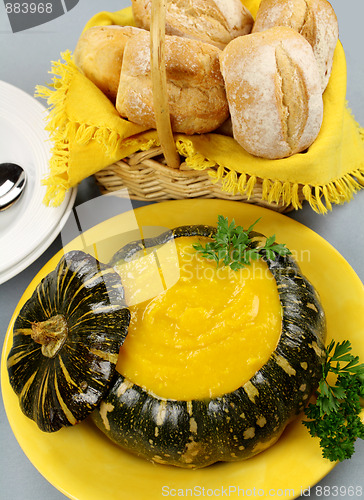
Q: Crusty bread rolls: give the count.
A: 5